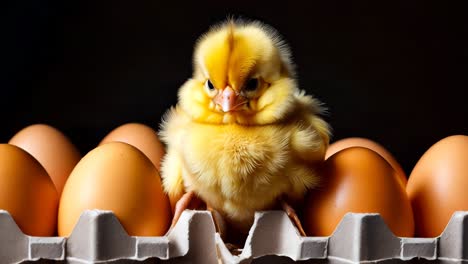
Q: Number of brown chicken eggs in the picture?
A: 7